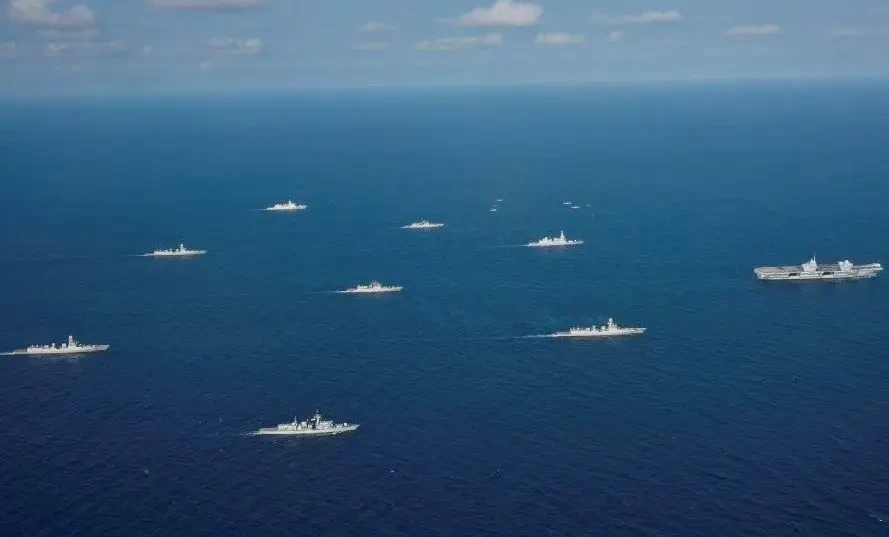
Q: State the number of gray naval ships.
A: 9